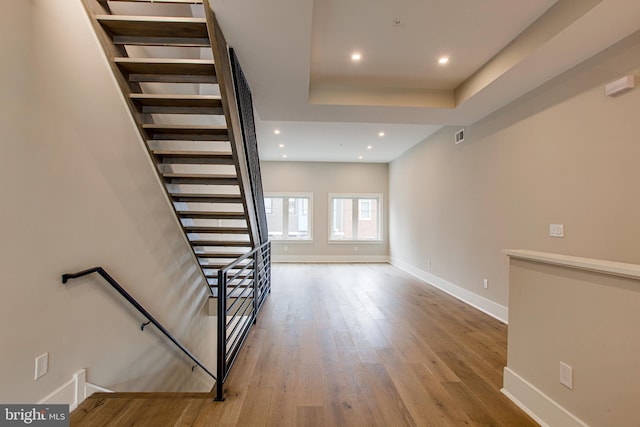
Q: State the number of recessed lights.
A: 8